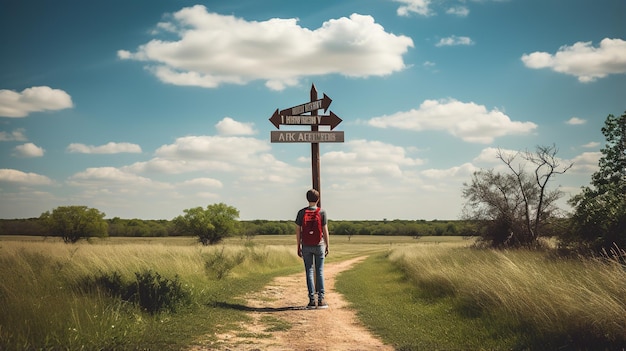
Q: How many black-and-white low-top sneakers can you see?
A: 2